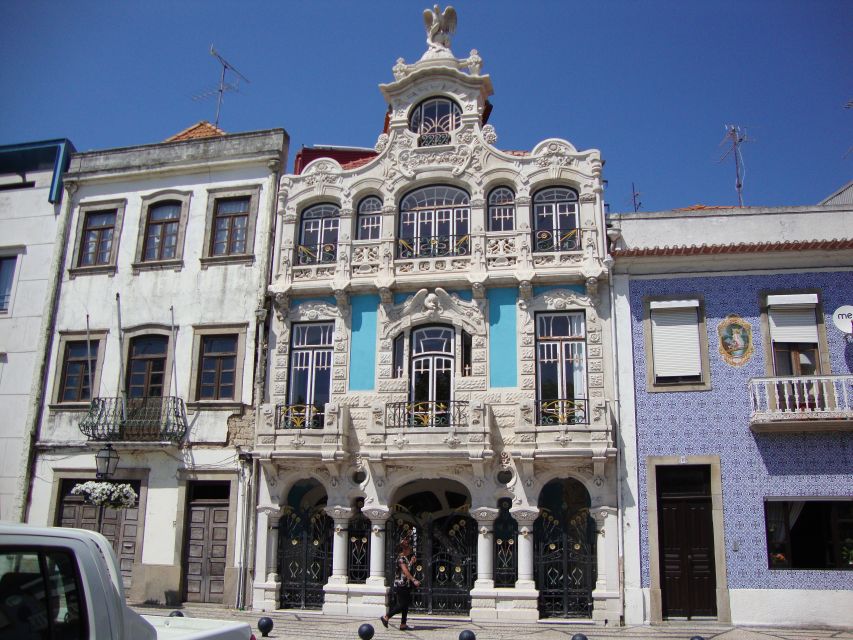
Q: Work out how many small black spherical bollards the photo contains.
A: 6